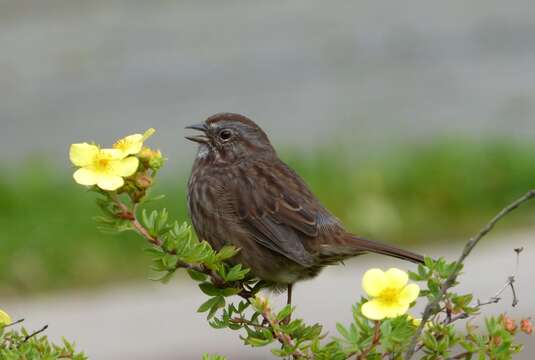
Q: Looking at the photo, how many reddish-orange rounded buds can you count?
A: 2